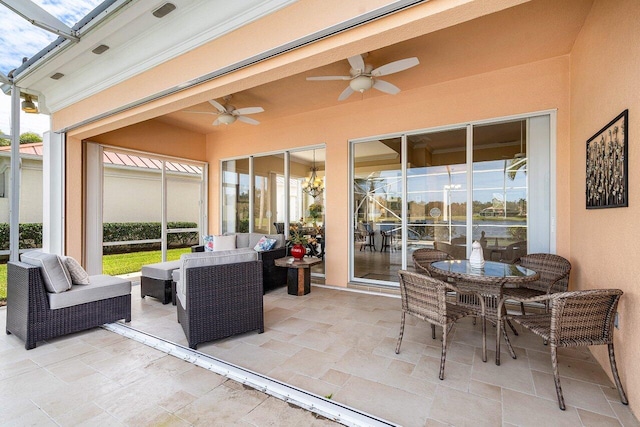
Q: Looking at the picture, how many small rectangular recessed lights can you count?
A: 3